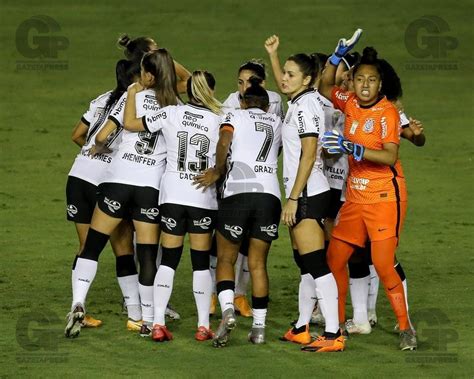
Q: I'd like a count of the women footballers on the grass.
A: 11